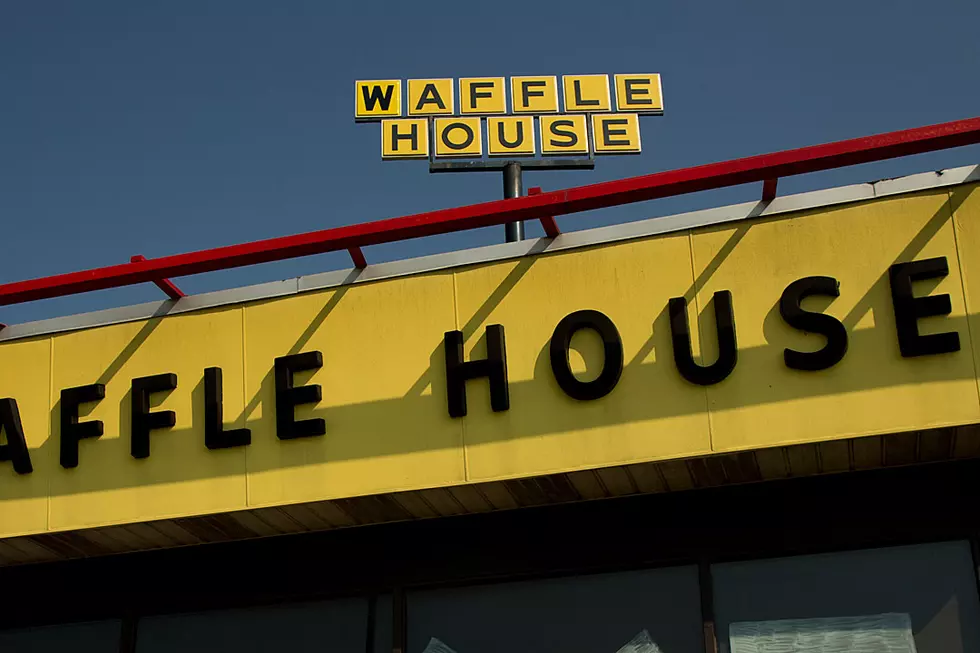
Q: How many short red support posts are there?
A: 4